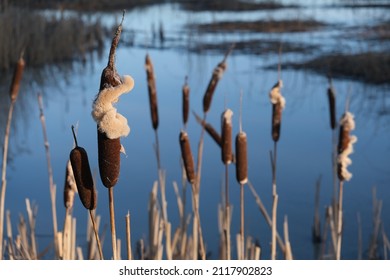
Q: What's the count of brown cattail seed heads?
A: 14